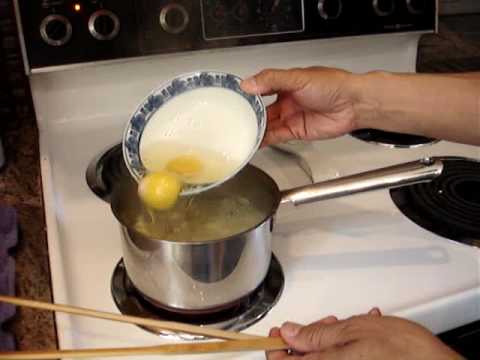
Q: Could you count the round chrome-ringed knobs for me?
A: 6